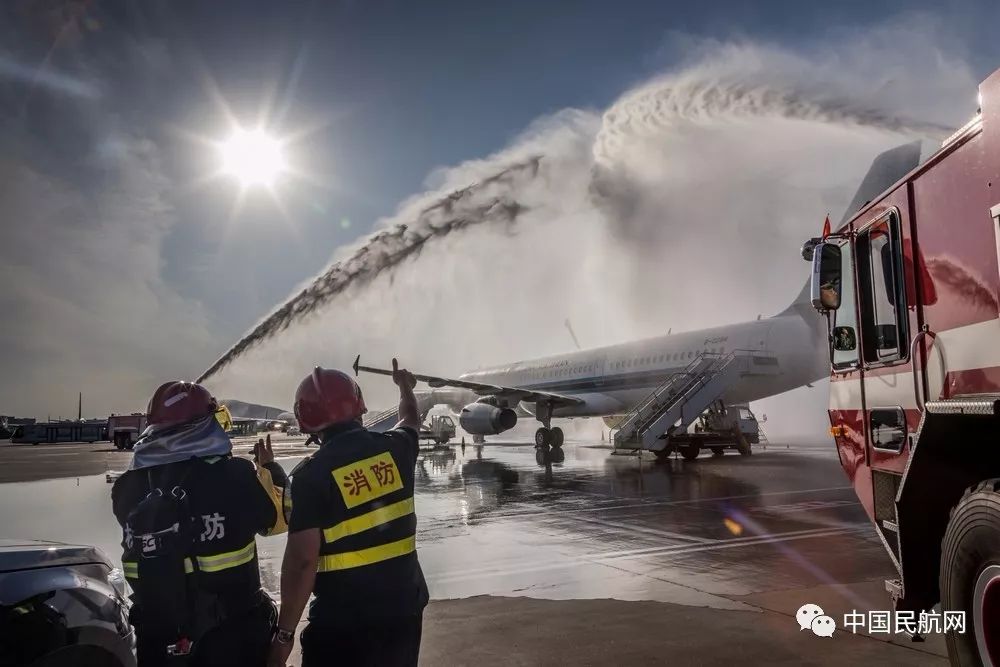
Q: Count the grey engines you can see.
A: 1